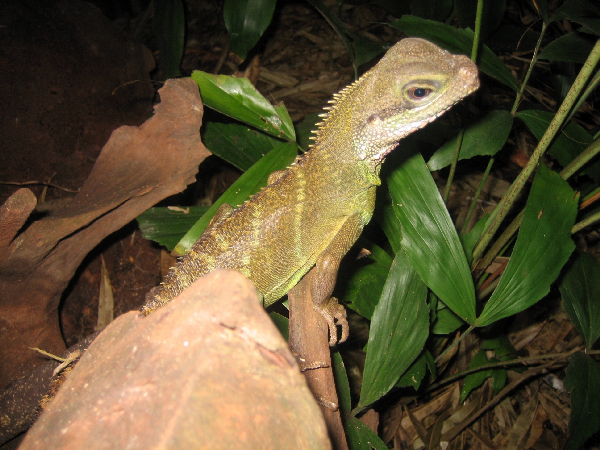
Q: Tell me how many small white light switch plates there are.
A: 0